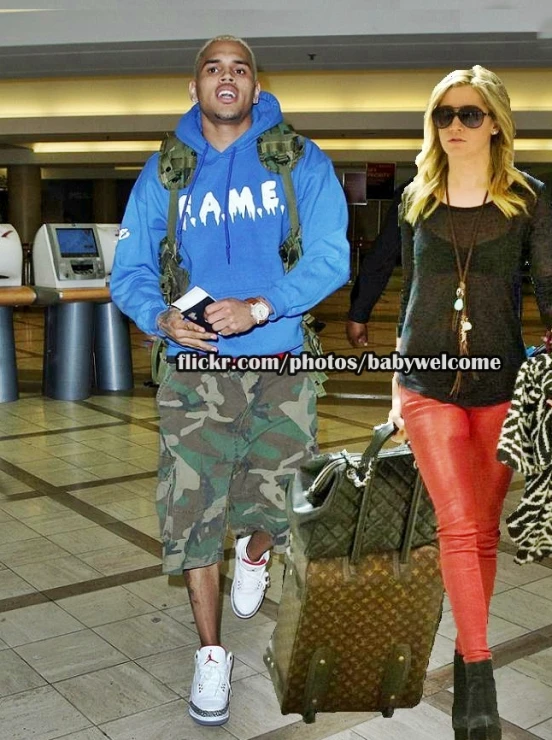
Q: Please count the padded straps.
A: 2